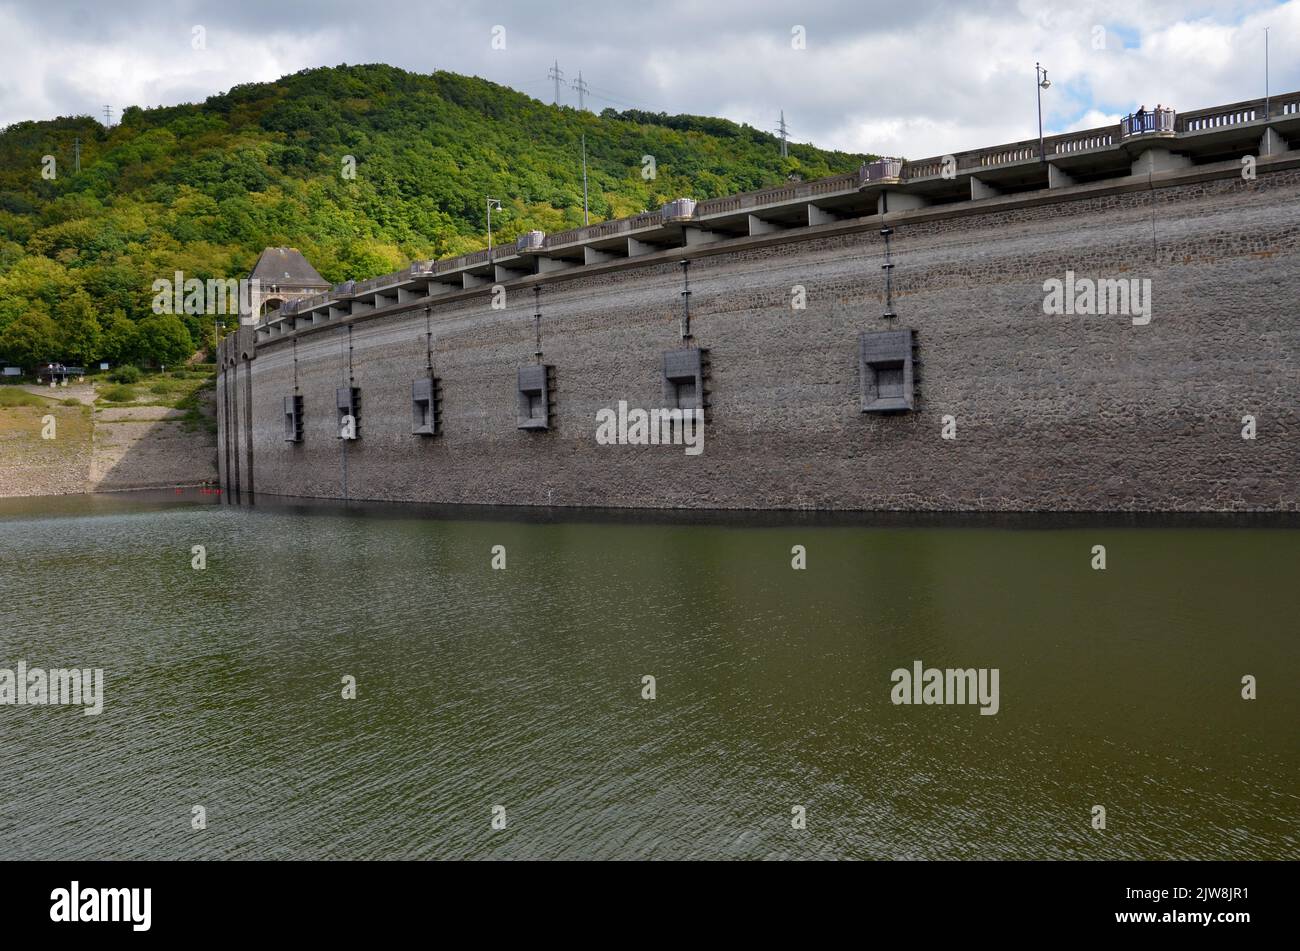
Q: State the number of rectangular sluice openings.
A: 6